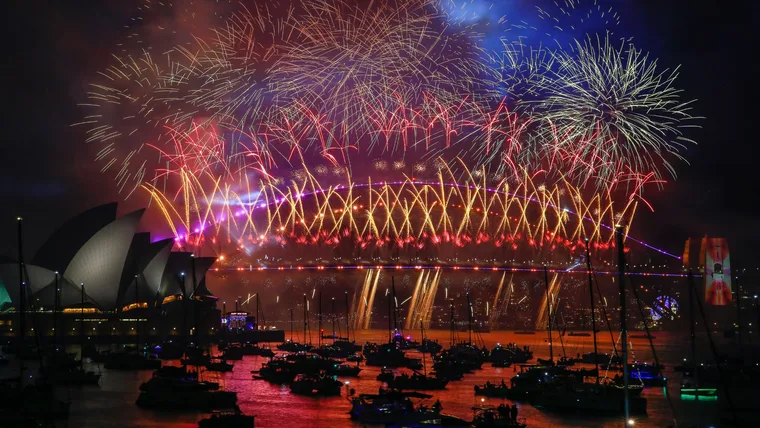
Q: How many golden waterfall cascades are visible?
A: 4